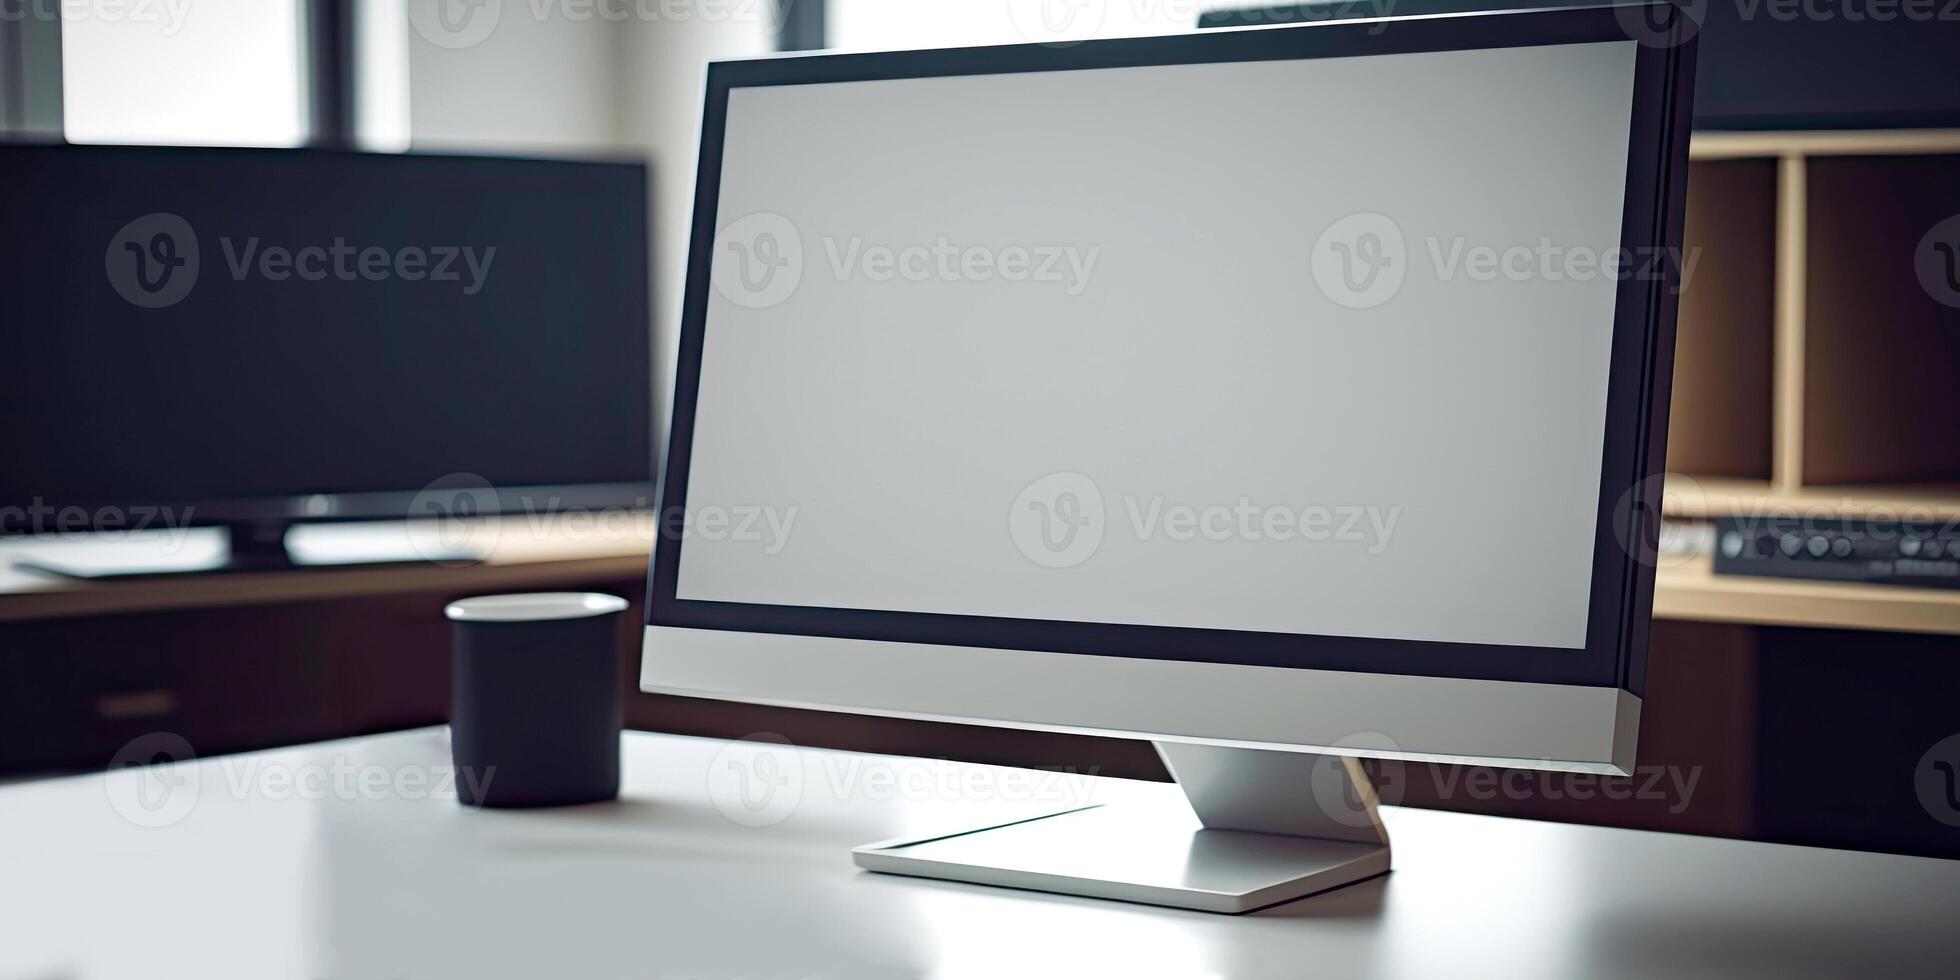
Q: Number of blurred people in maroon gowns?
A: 0